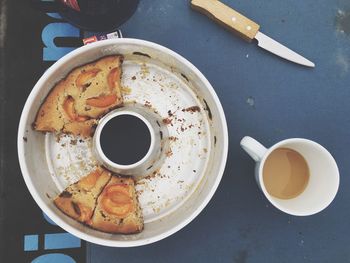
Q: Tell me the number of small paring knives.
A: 1